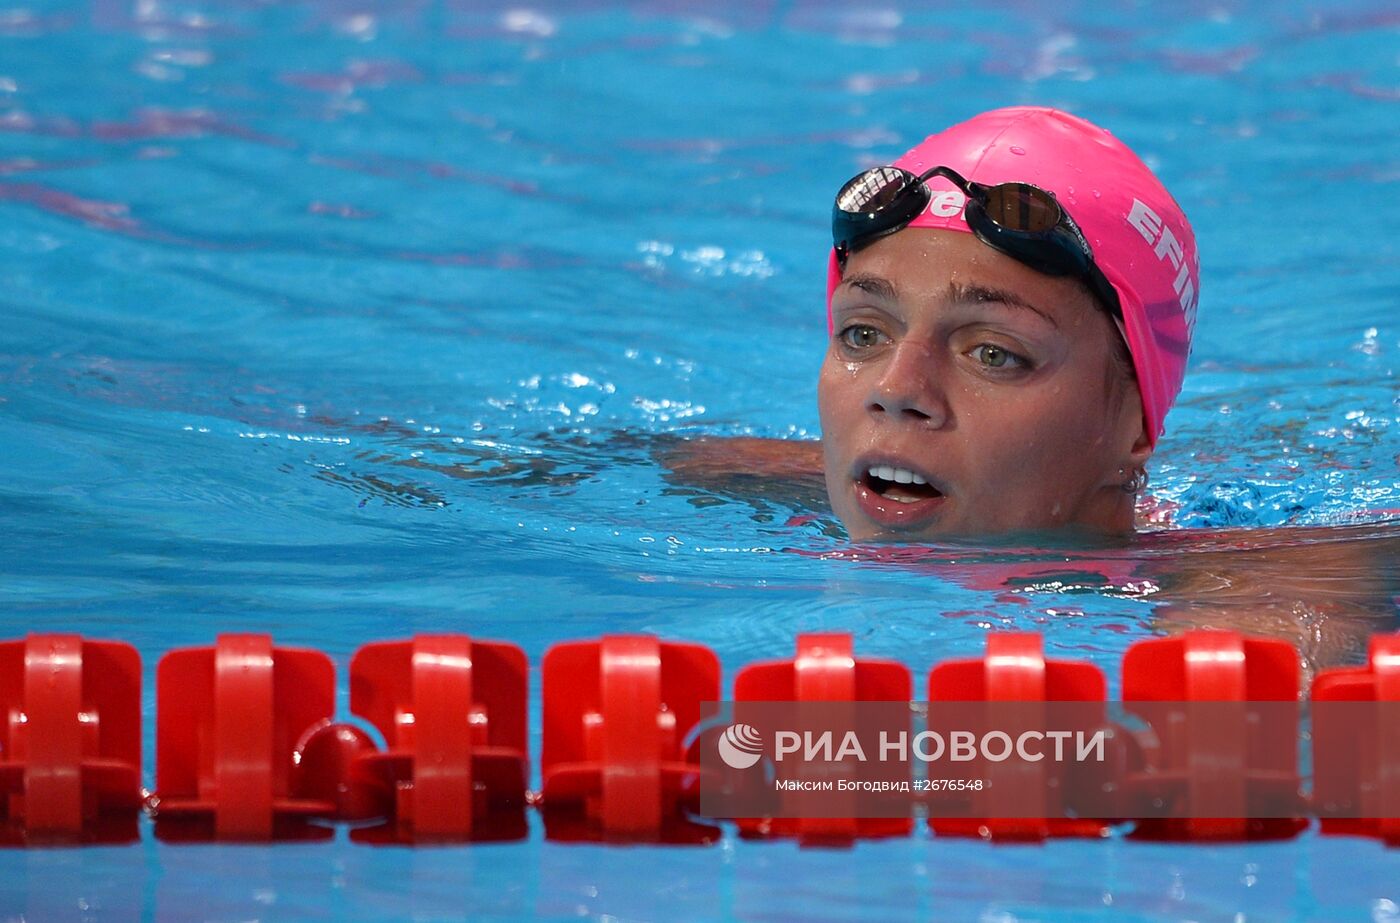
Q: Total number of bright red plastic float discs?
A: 8